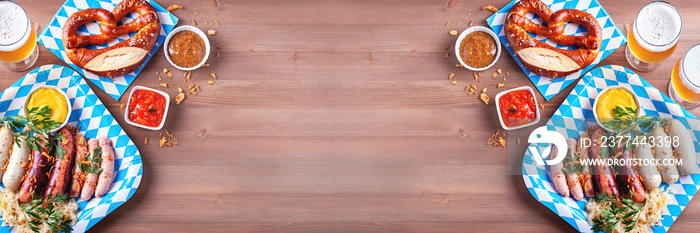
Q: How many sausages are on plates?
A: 15